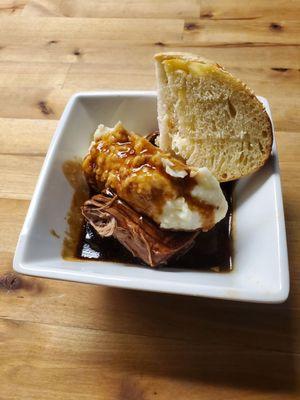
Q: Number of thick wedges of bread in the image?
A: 1